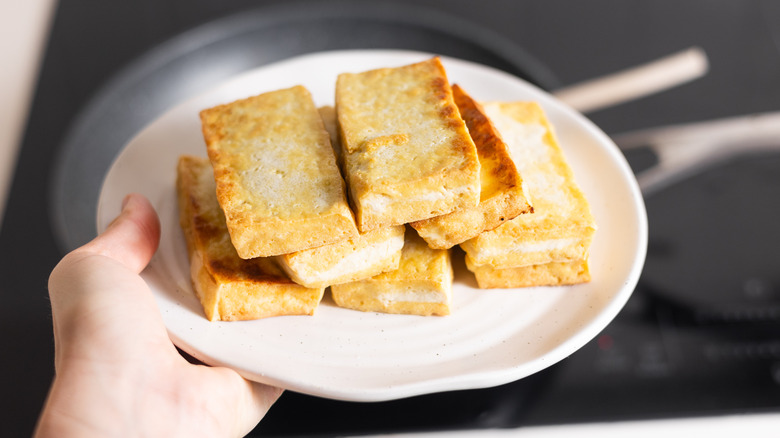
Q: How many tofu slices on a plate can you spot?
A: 8